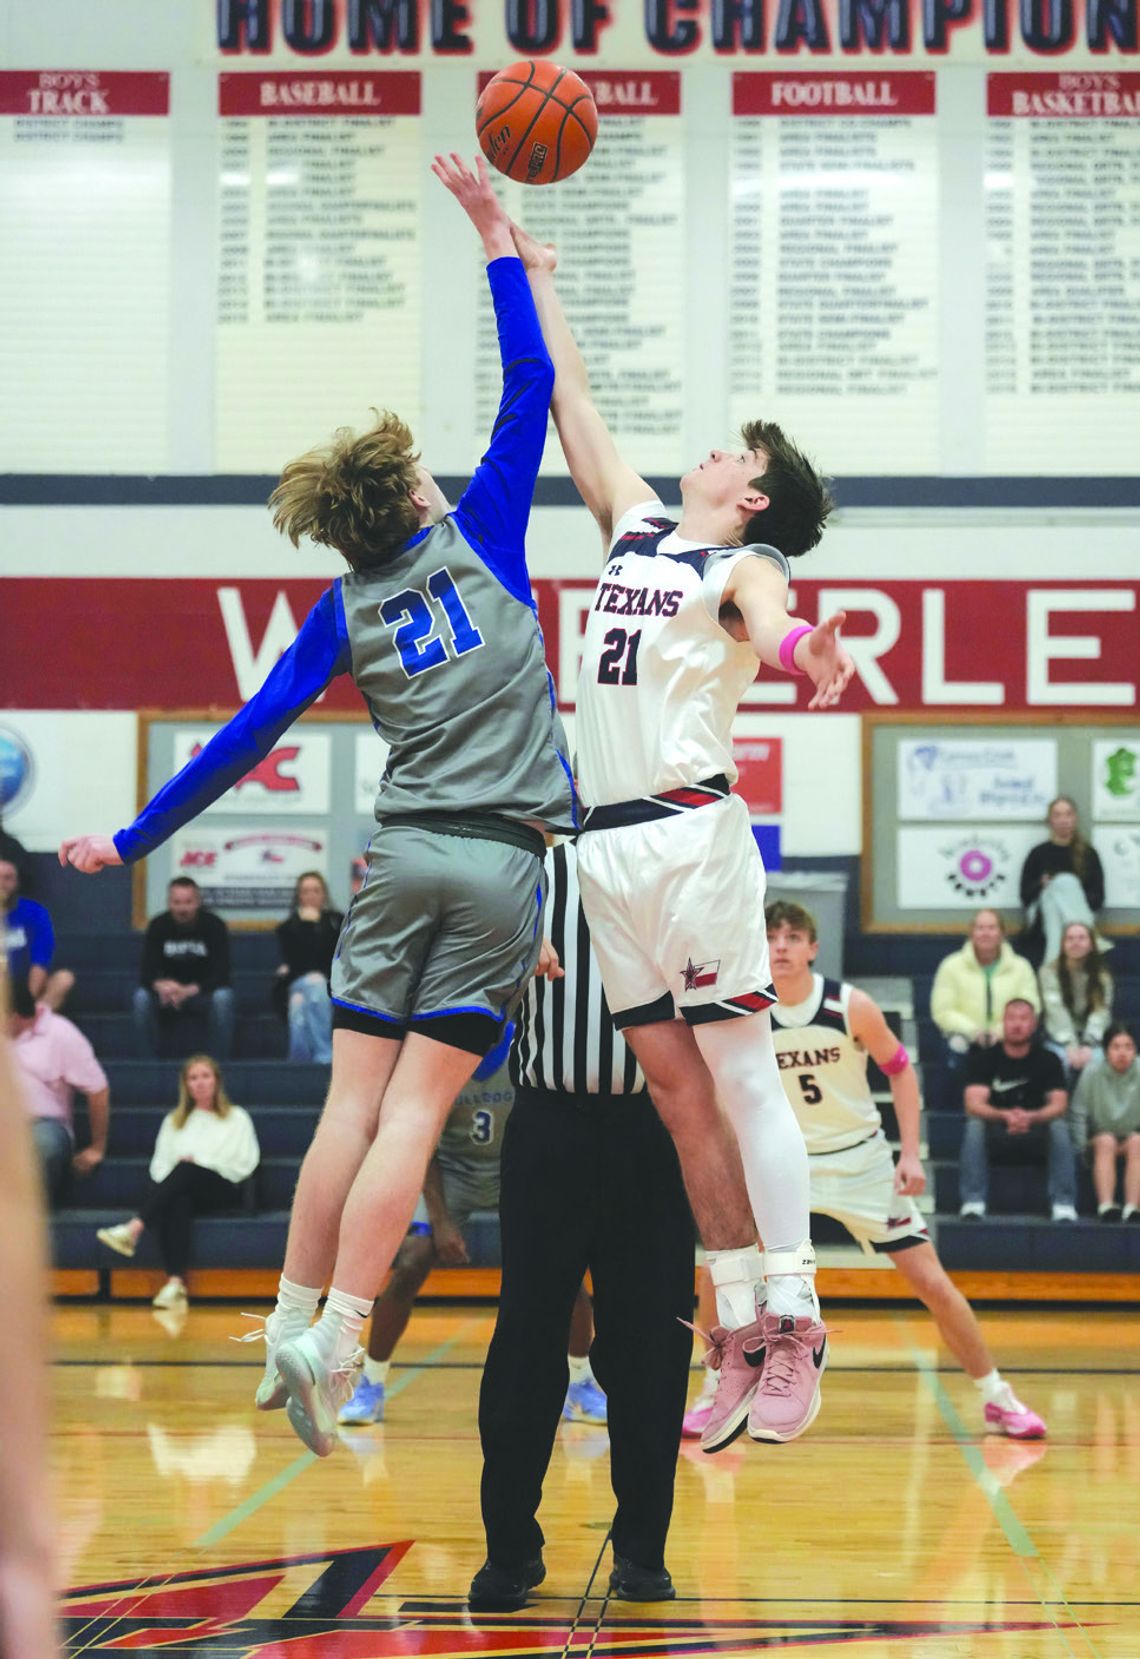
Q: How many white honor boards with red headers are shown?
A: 5